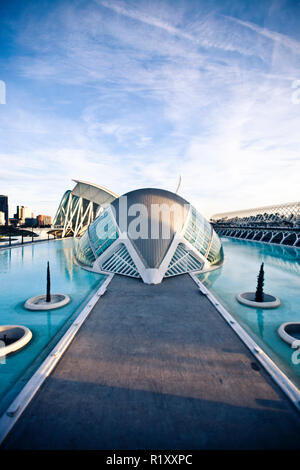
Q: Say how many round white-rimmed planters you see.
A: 4